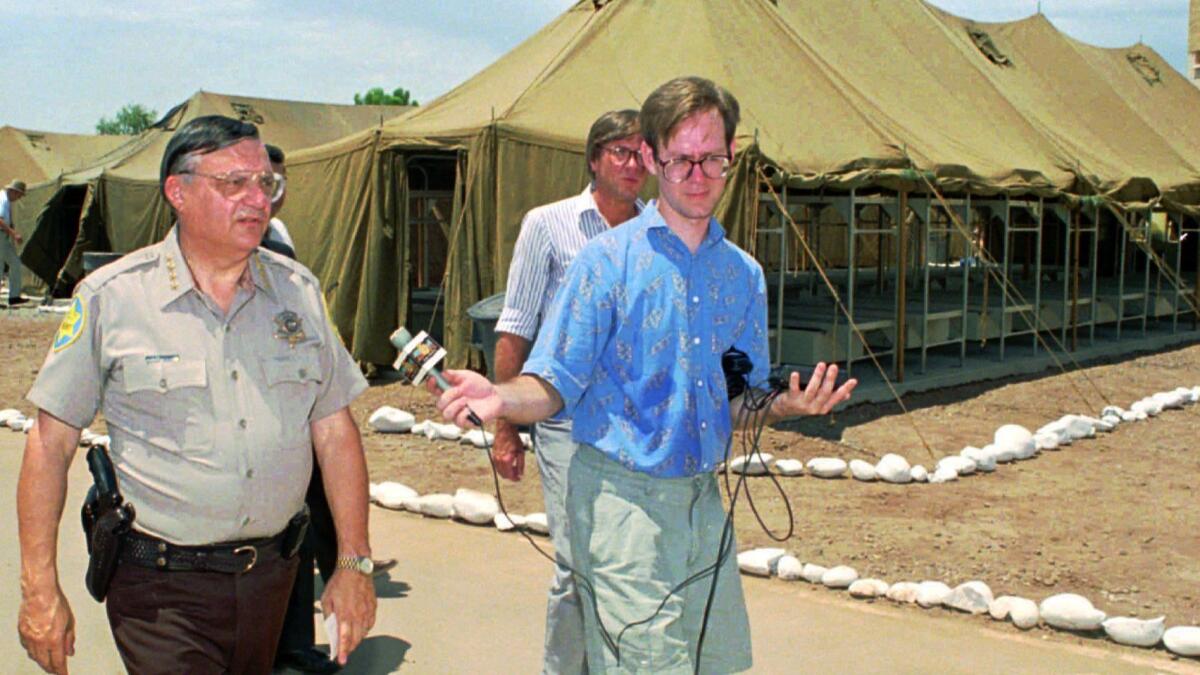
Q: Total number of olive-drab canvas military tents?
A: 3